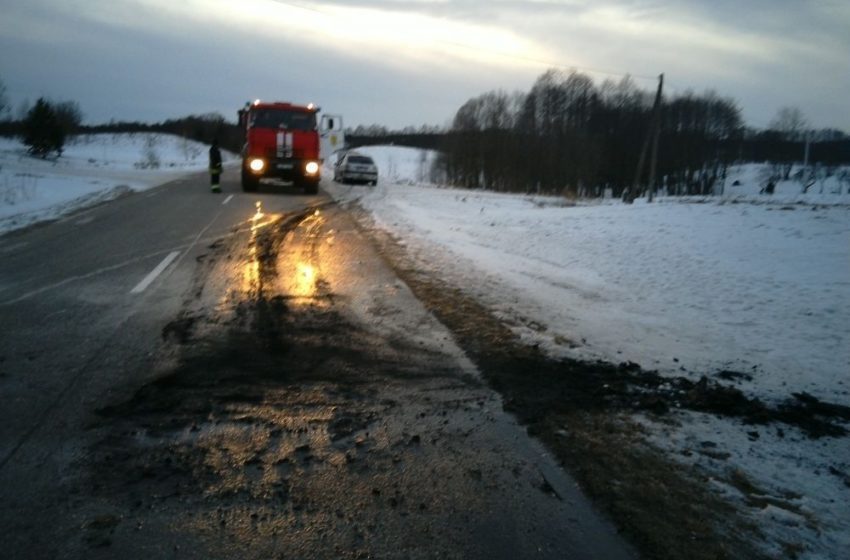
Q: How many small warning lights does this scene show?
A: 2